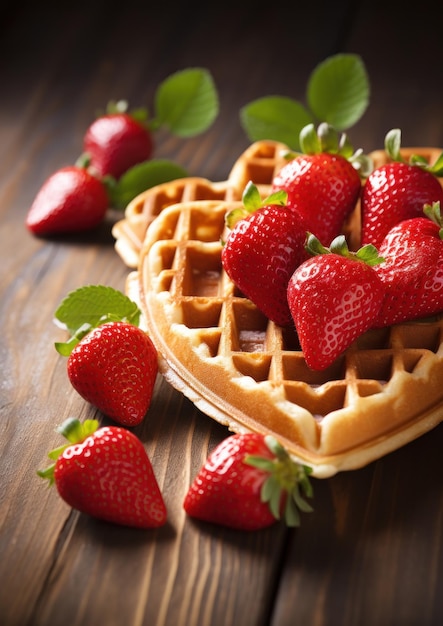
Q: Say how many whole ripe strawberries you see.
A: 10